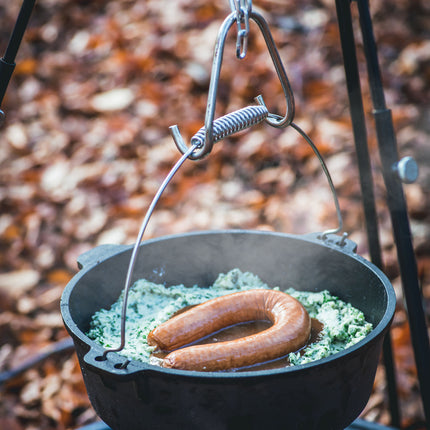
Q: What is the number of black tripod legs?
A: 3